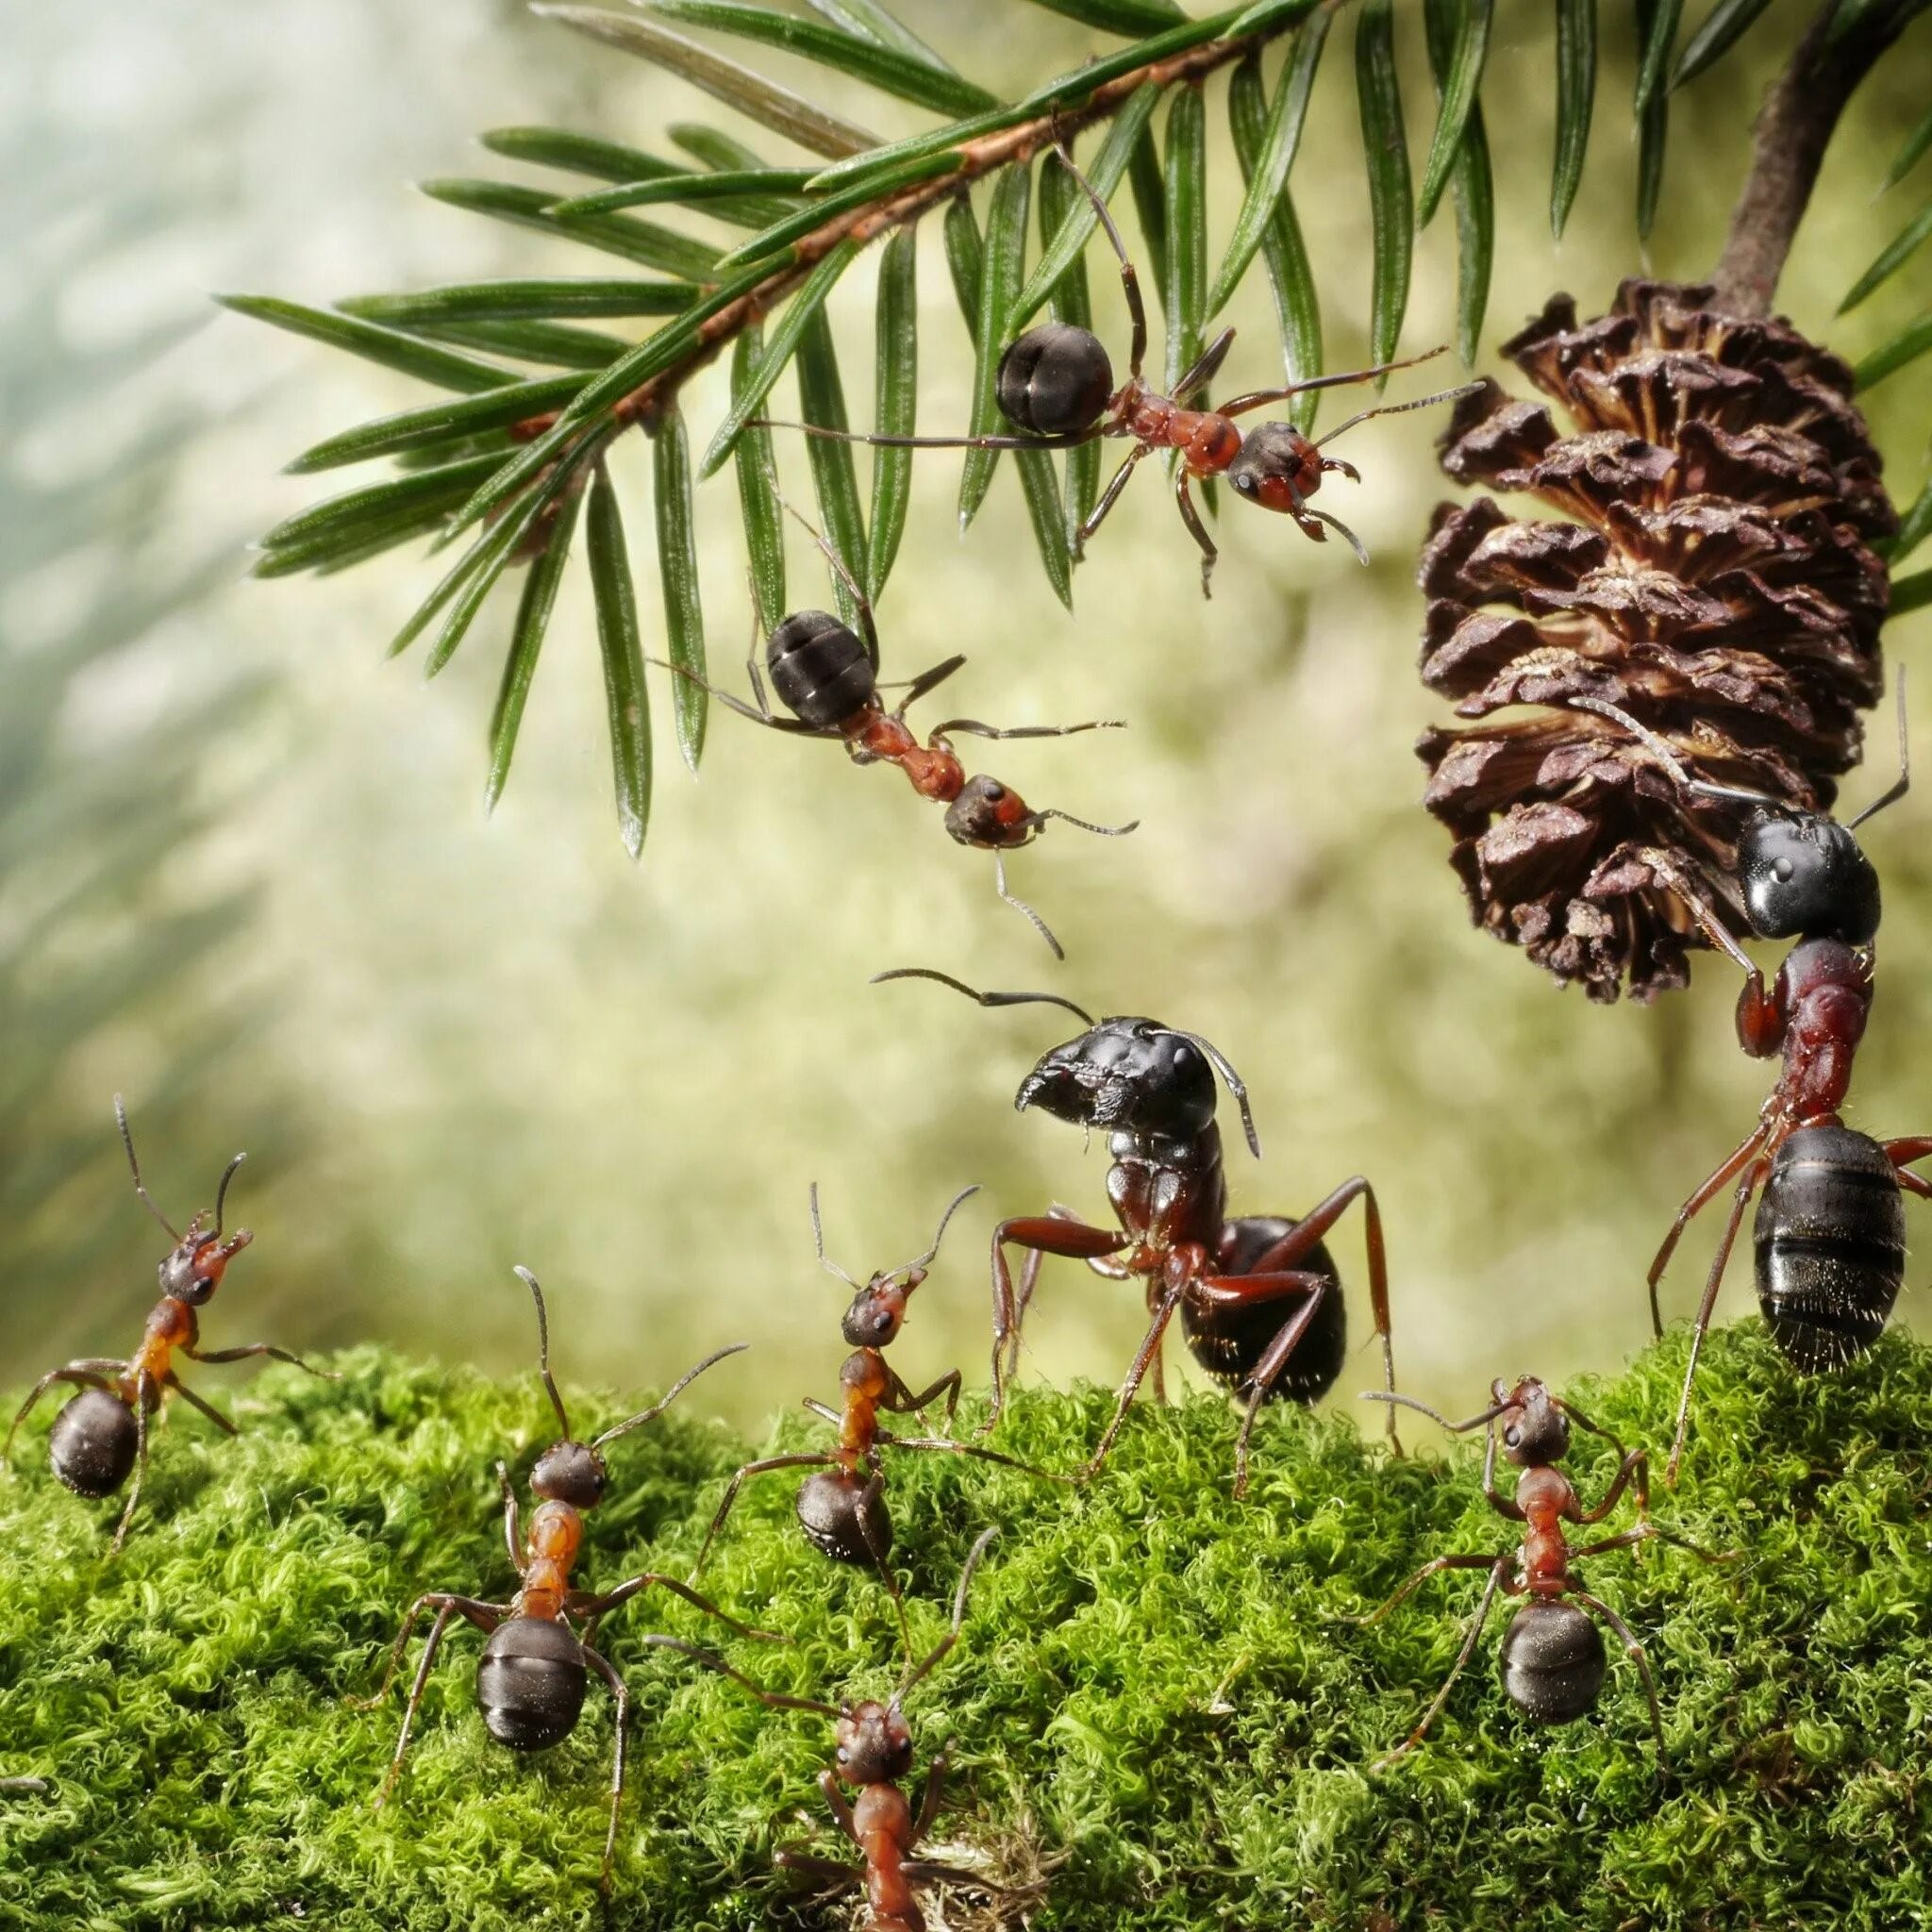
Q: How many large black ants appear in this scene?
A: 2